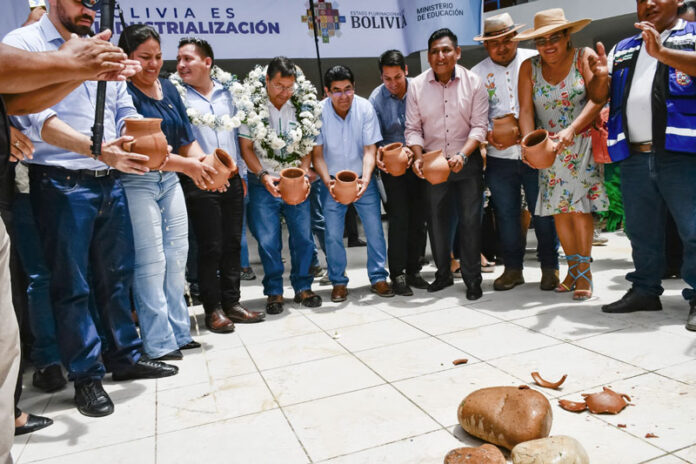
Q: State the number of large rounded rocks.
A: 3